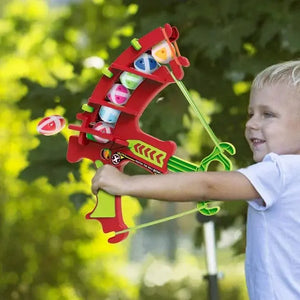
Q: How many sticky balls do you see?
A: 7